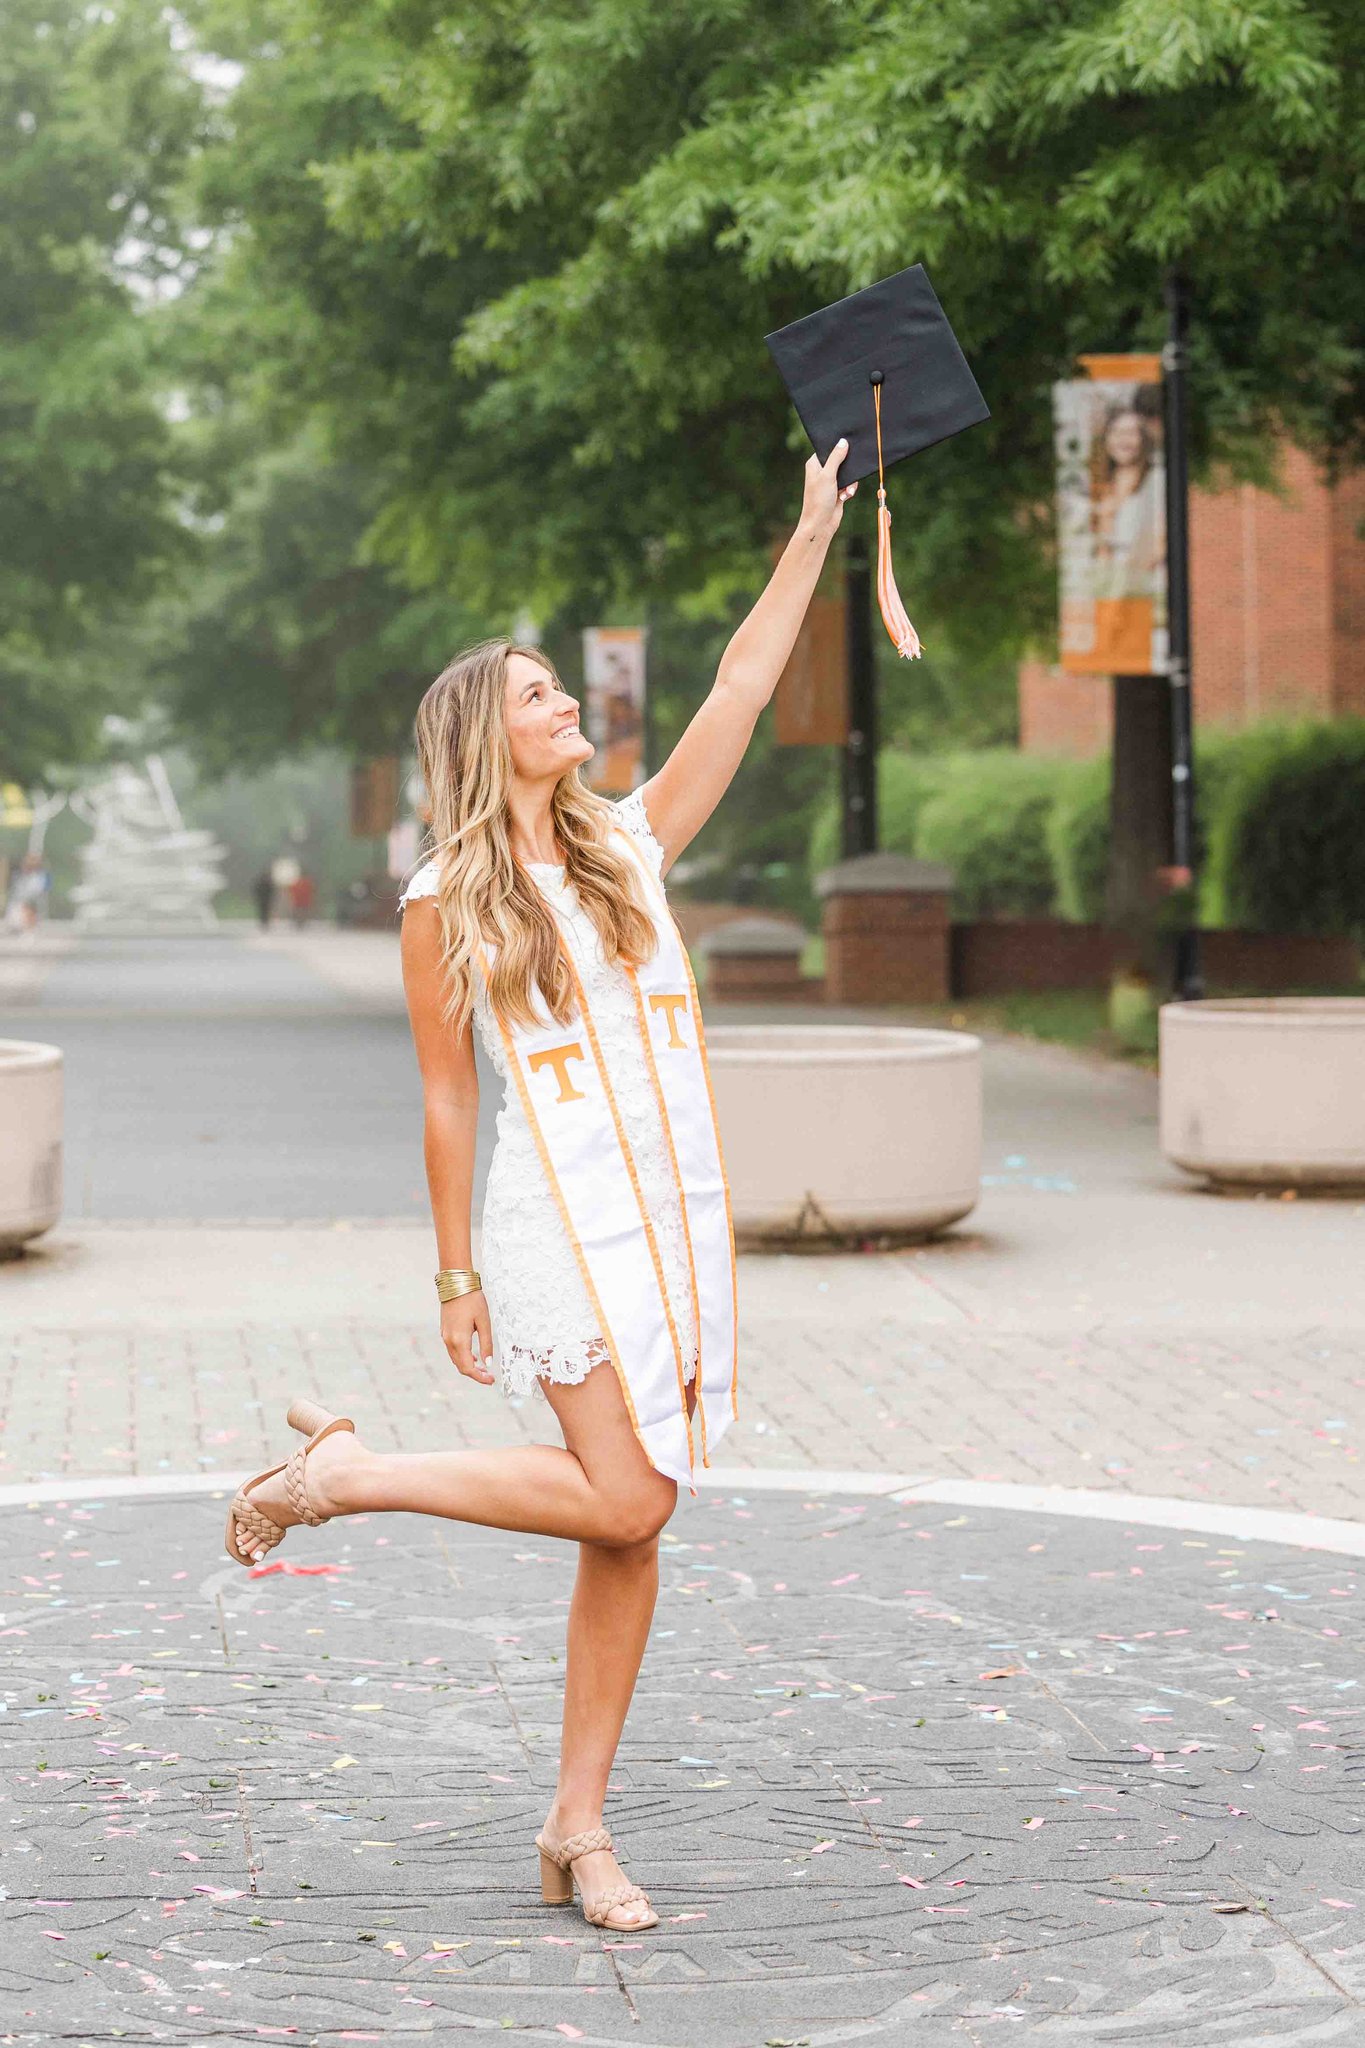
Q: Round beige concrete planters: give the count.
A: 3